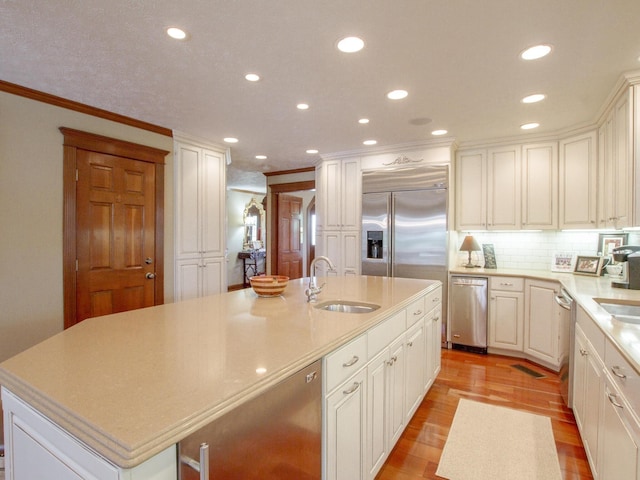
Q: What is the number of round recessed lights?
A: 14